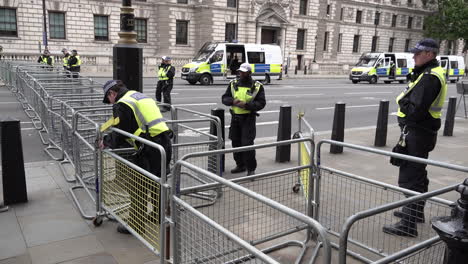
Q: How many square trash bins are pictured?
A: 0